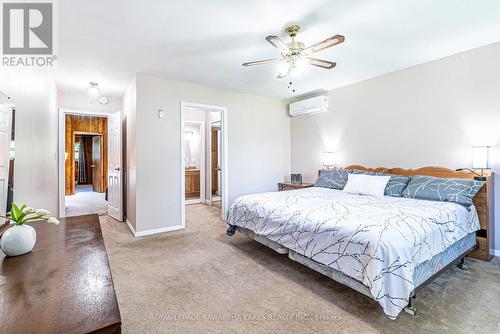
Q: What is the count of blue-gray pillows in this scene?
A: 3